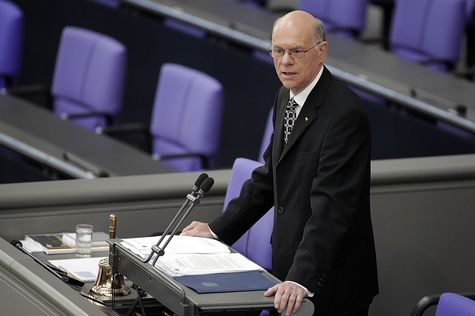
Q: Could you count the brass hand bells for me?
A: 1